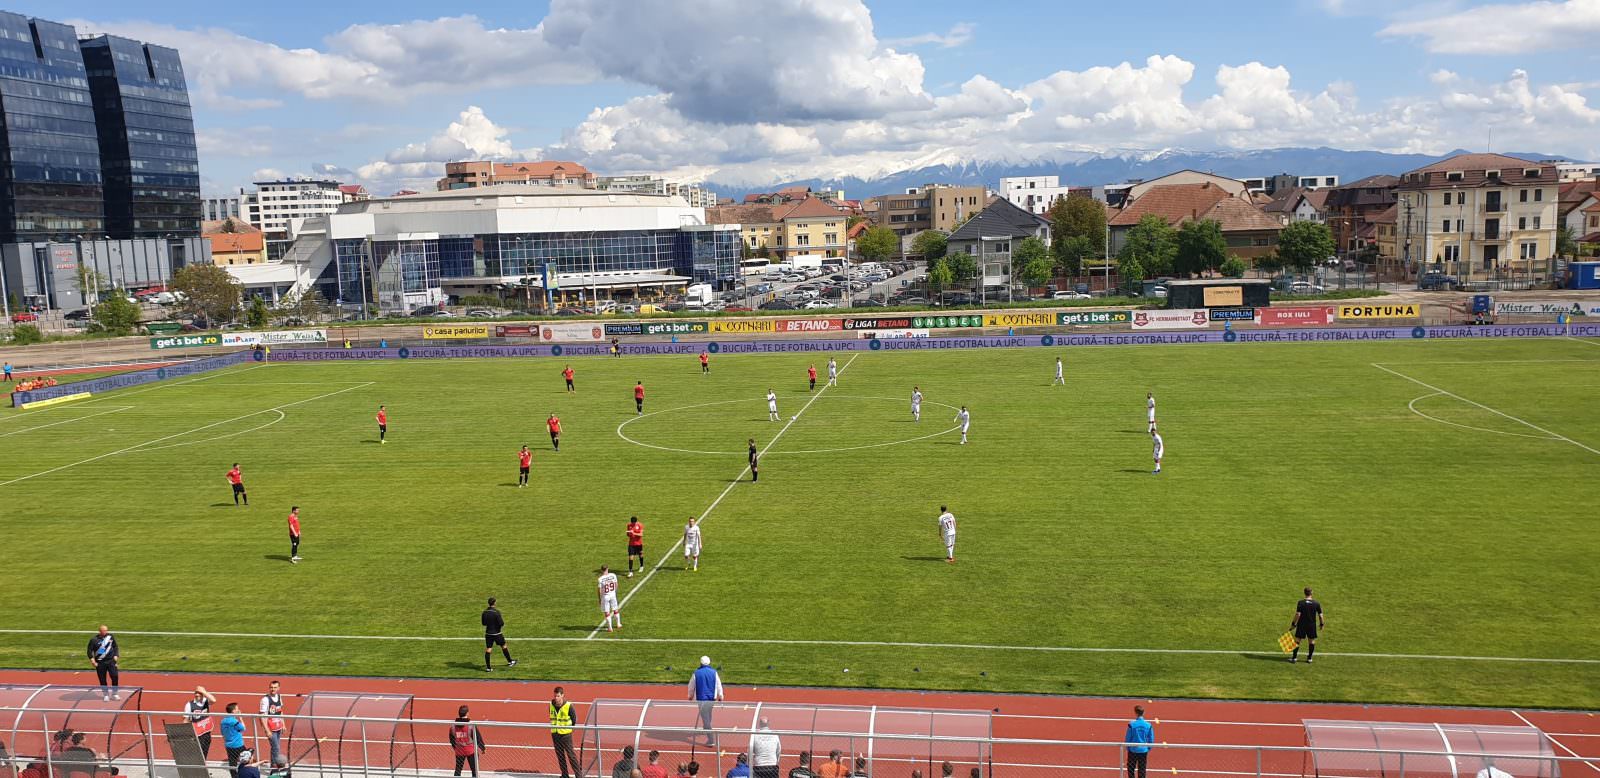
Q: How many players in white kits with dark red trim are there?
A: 10